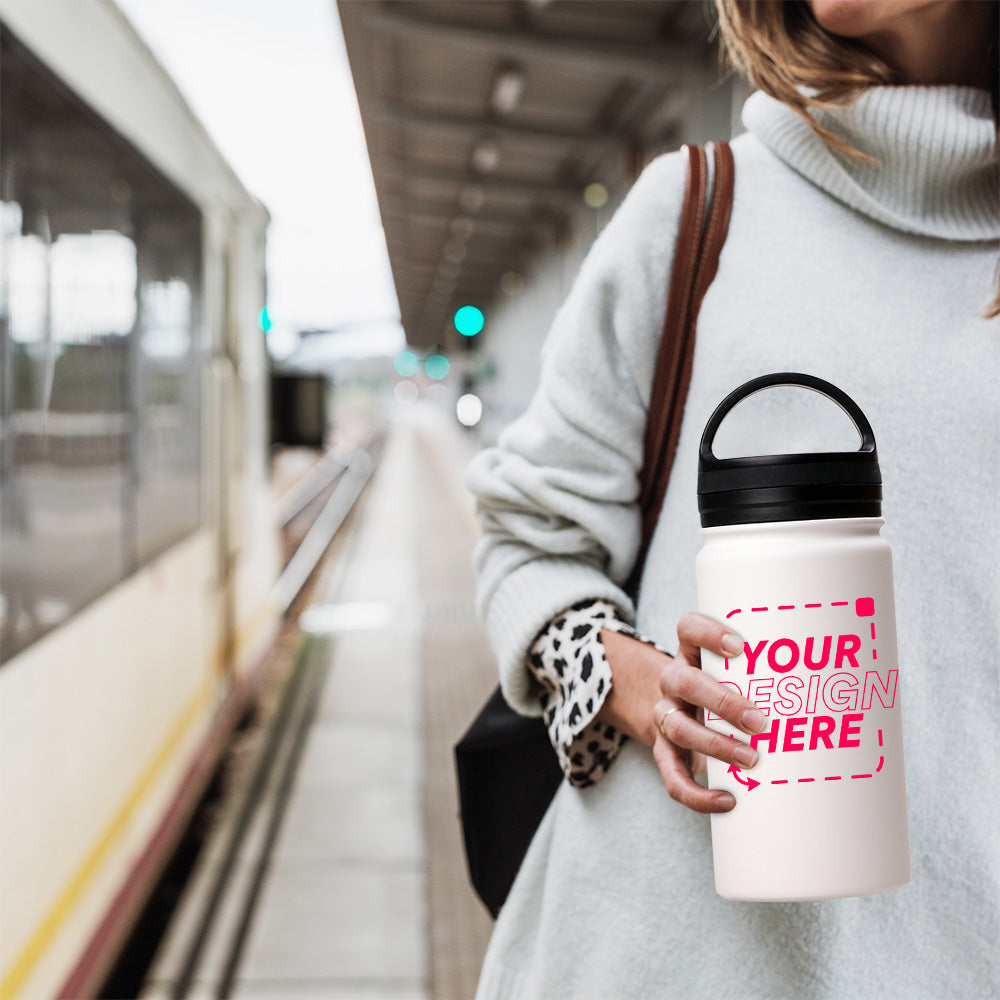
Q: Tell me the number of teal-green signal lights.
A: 4